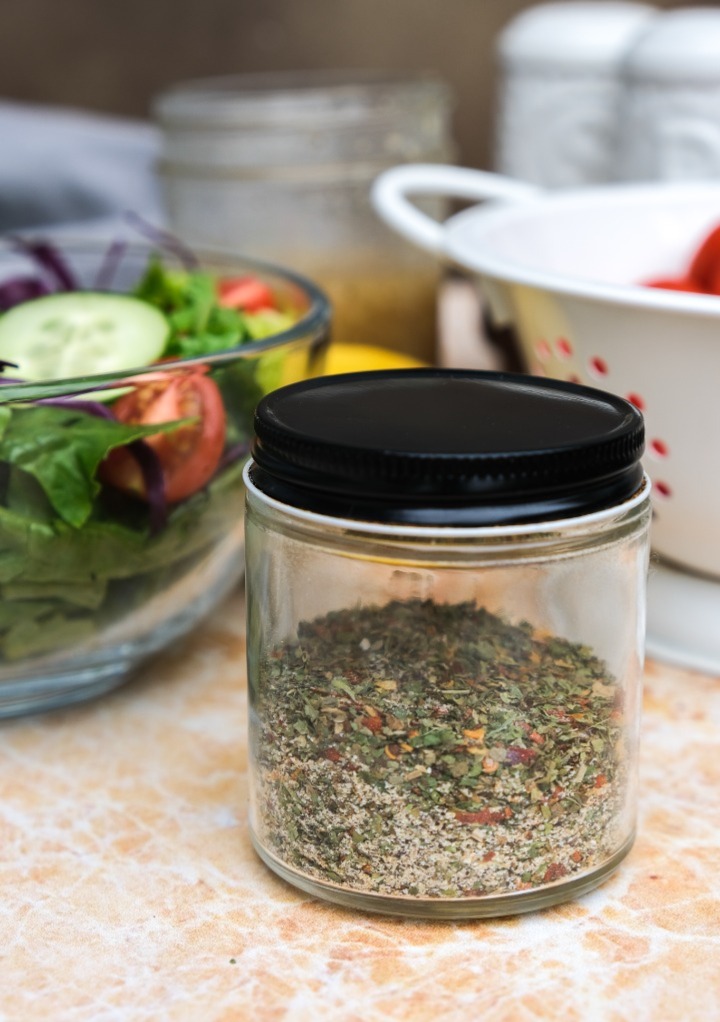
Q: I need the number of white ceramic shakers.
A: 2